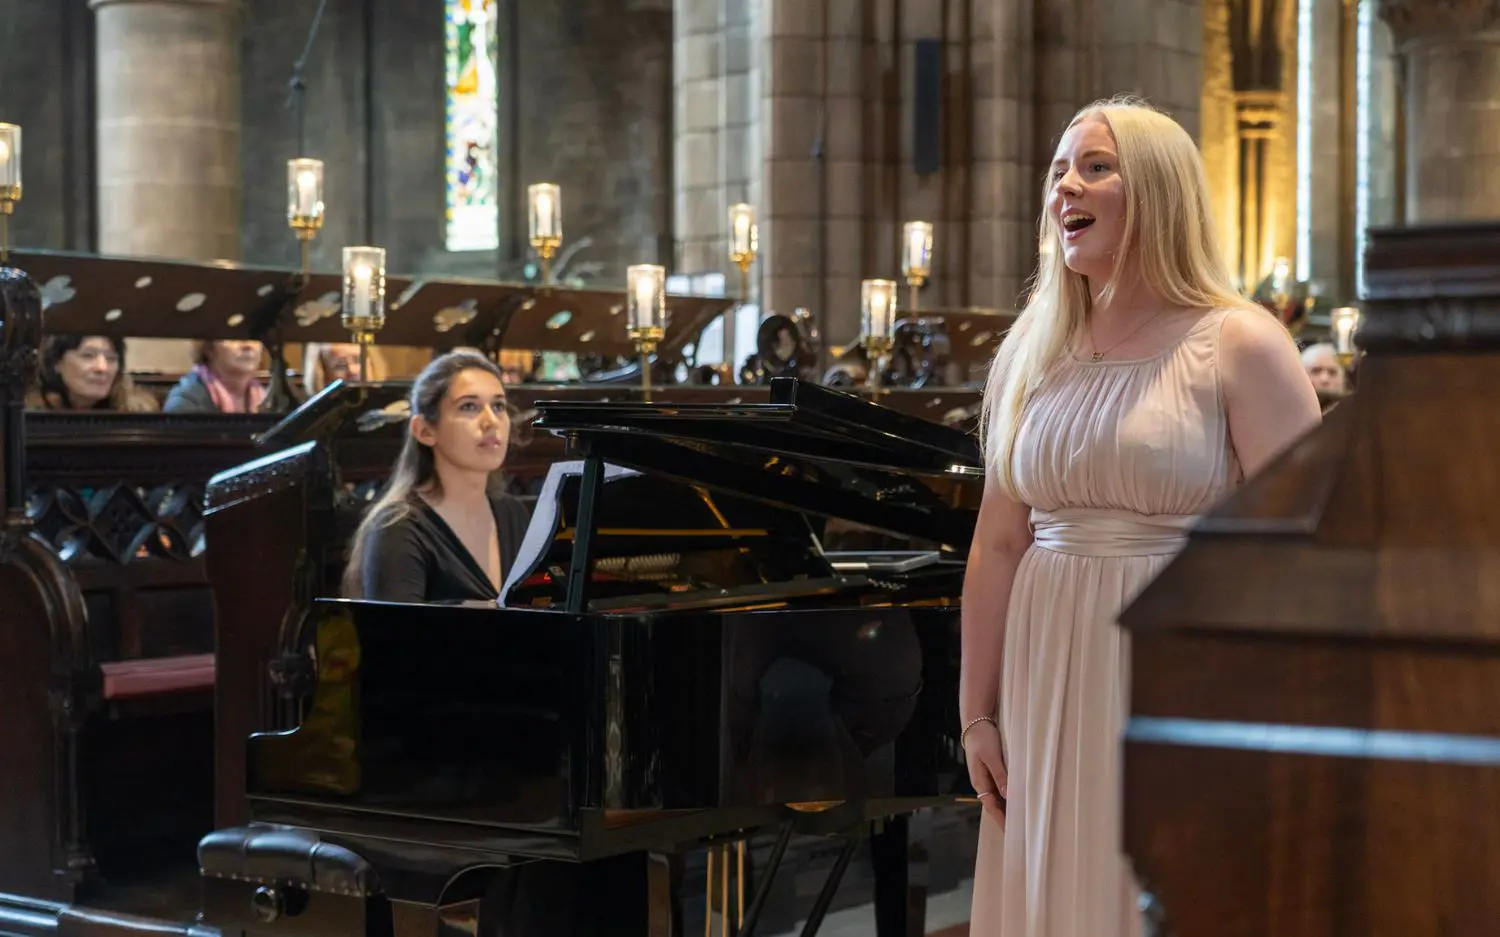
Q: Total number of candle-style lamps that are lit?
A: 10